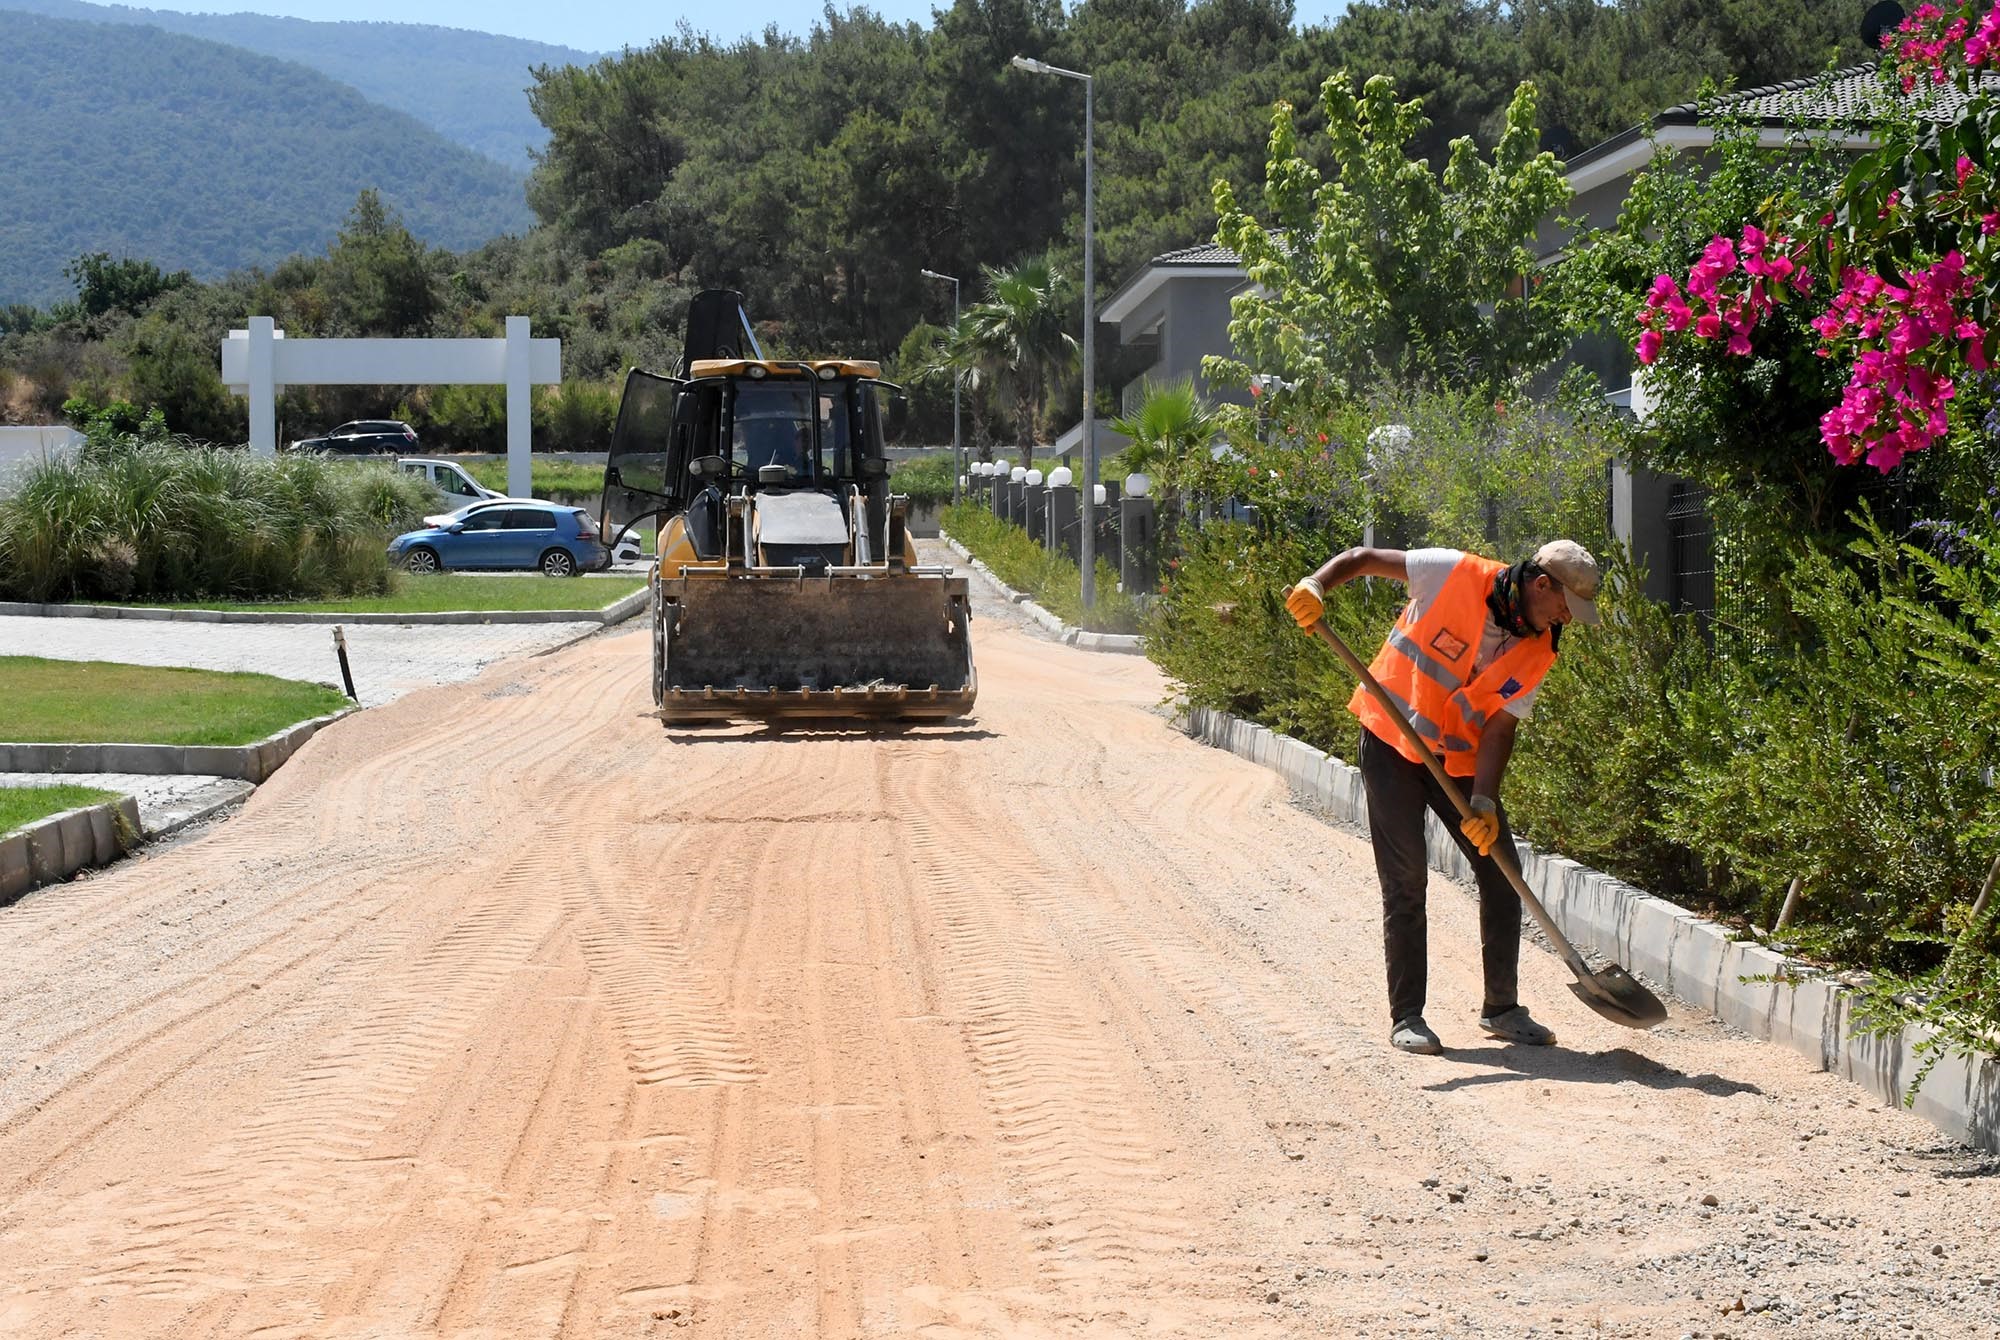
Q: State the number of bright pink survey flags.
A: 0